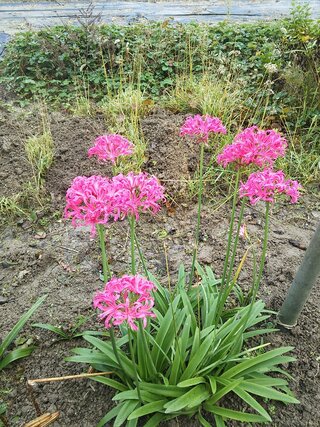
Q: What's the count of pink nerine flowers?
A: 7